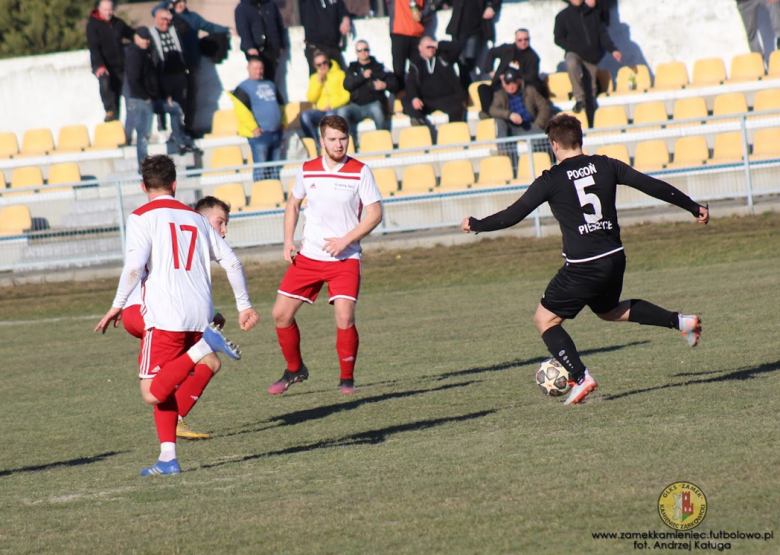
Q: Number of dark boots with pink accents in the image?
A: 2